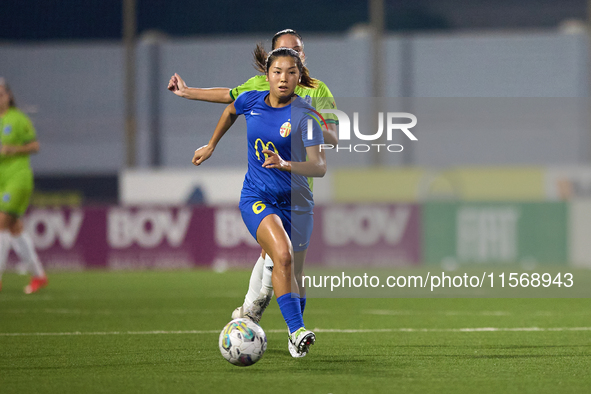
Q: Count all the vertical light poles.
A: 2